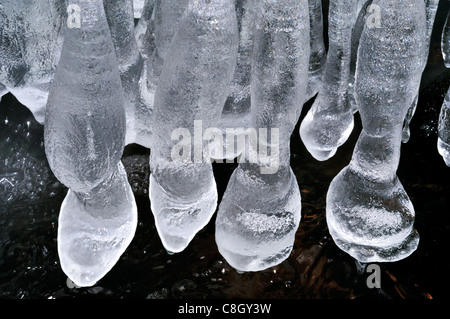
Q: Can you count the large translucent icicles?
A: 4